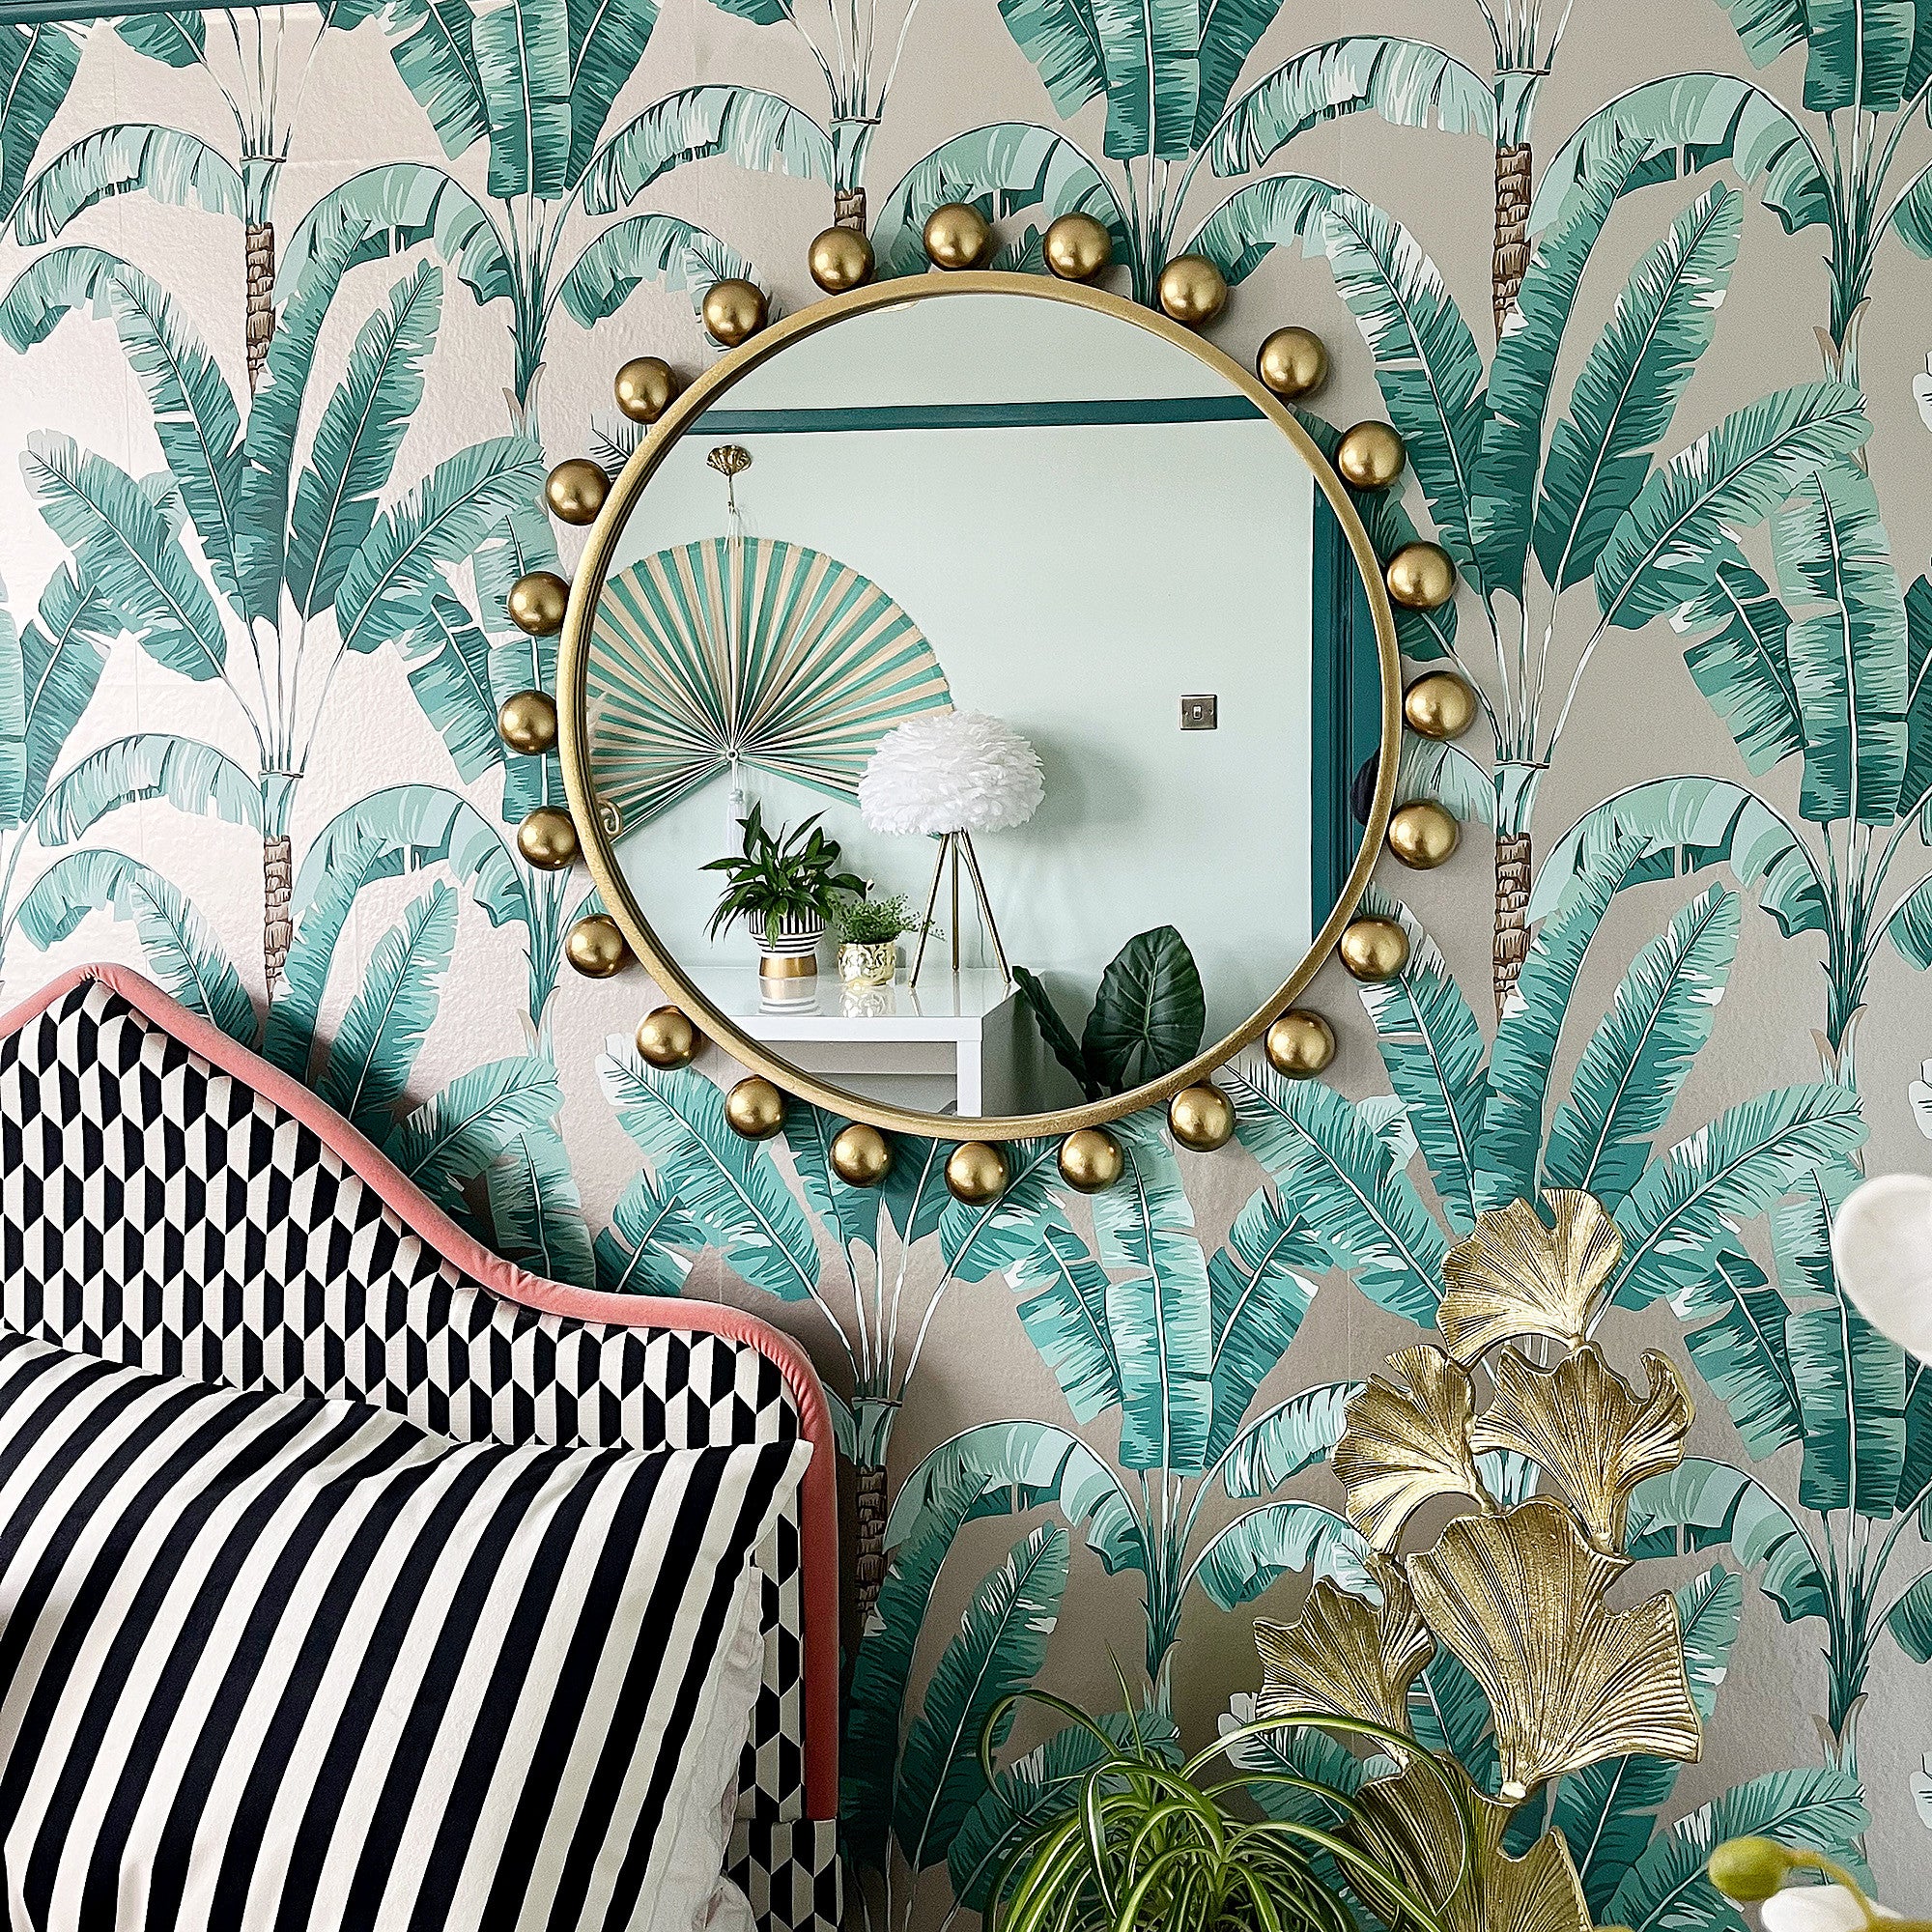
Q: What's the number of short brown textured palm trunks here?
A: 6